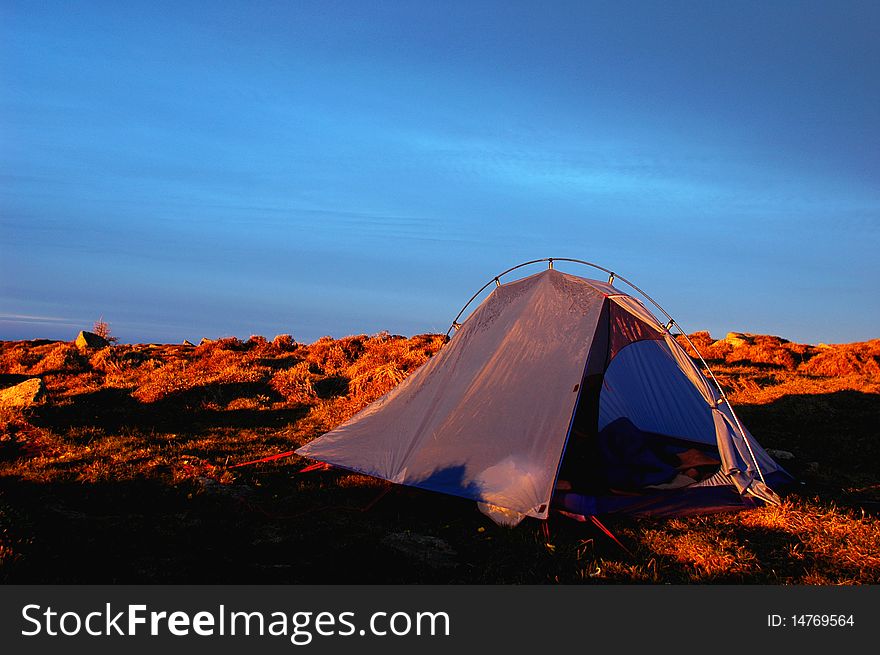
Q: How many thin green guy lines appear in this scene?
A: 0